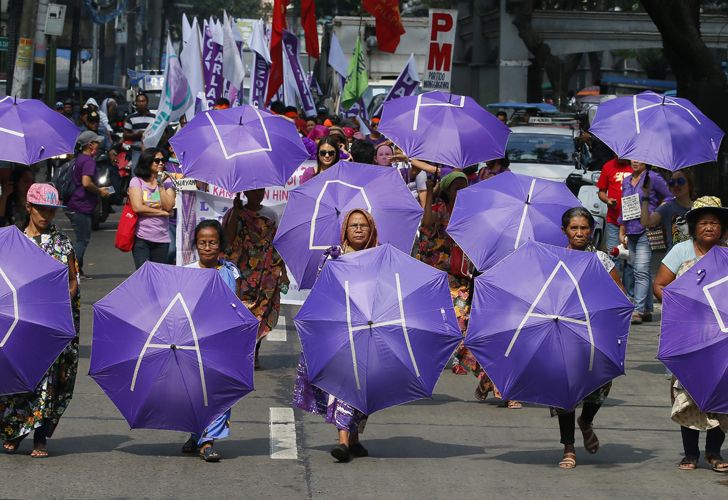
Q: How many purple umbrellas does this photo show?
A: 11